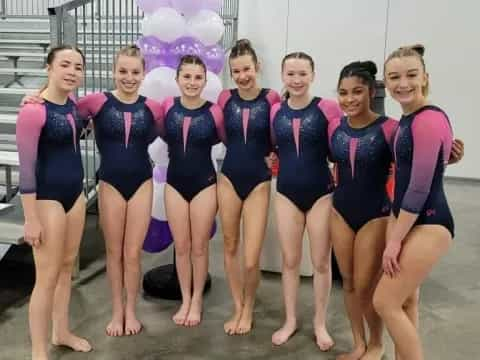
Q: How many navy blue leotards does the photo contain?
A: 7